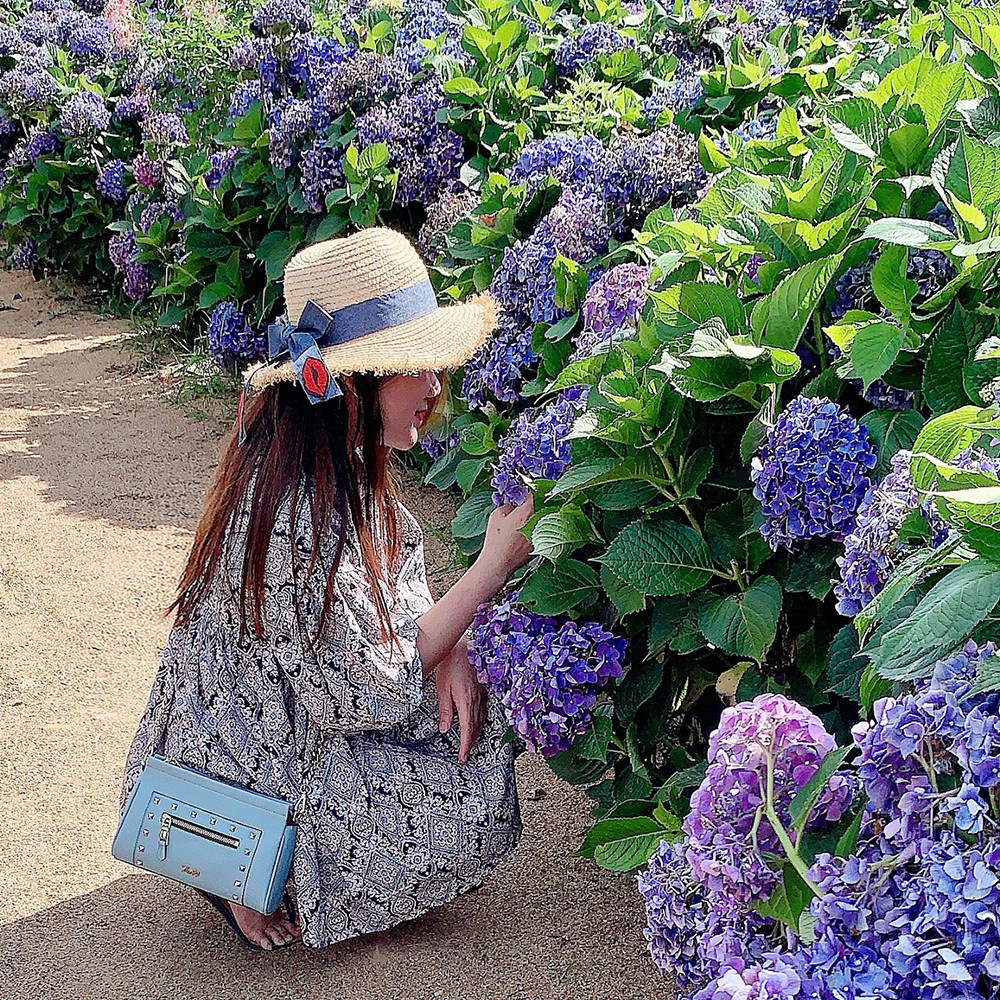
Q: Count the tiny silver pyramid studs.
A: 14